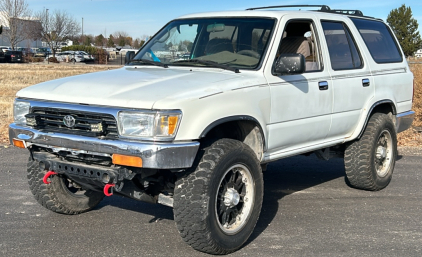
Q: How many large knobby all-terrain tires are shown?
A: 3